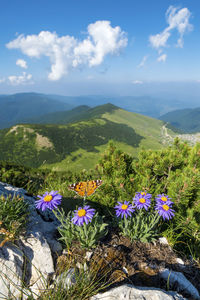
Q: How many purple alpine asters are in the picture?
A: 7